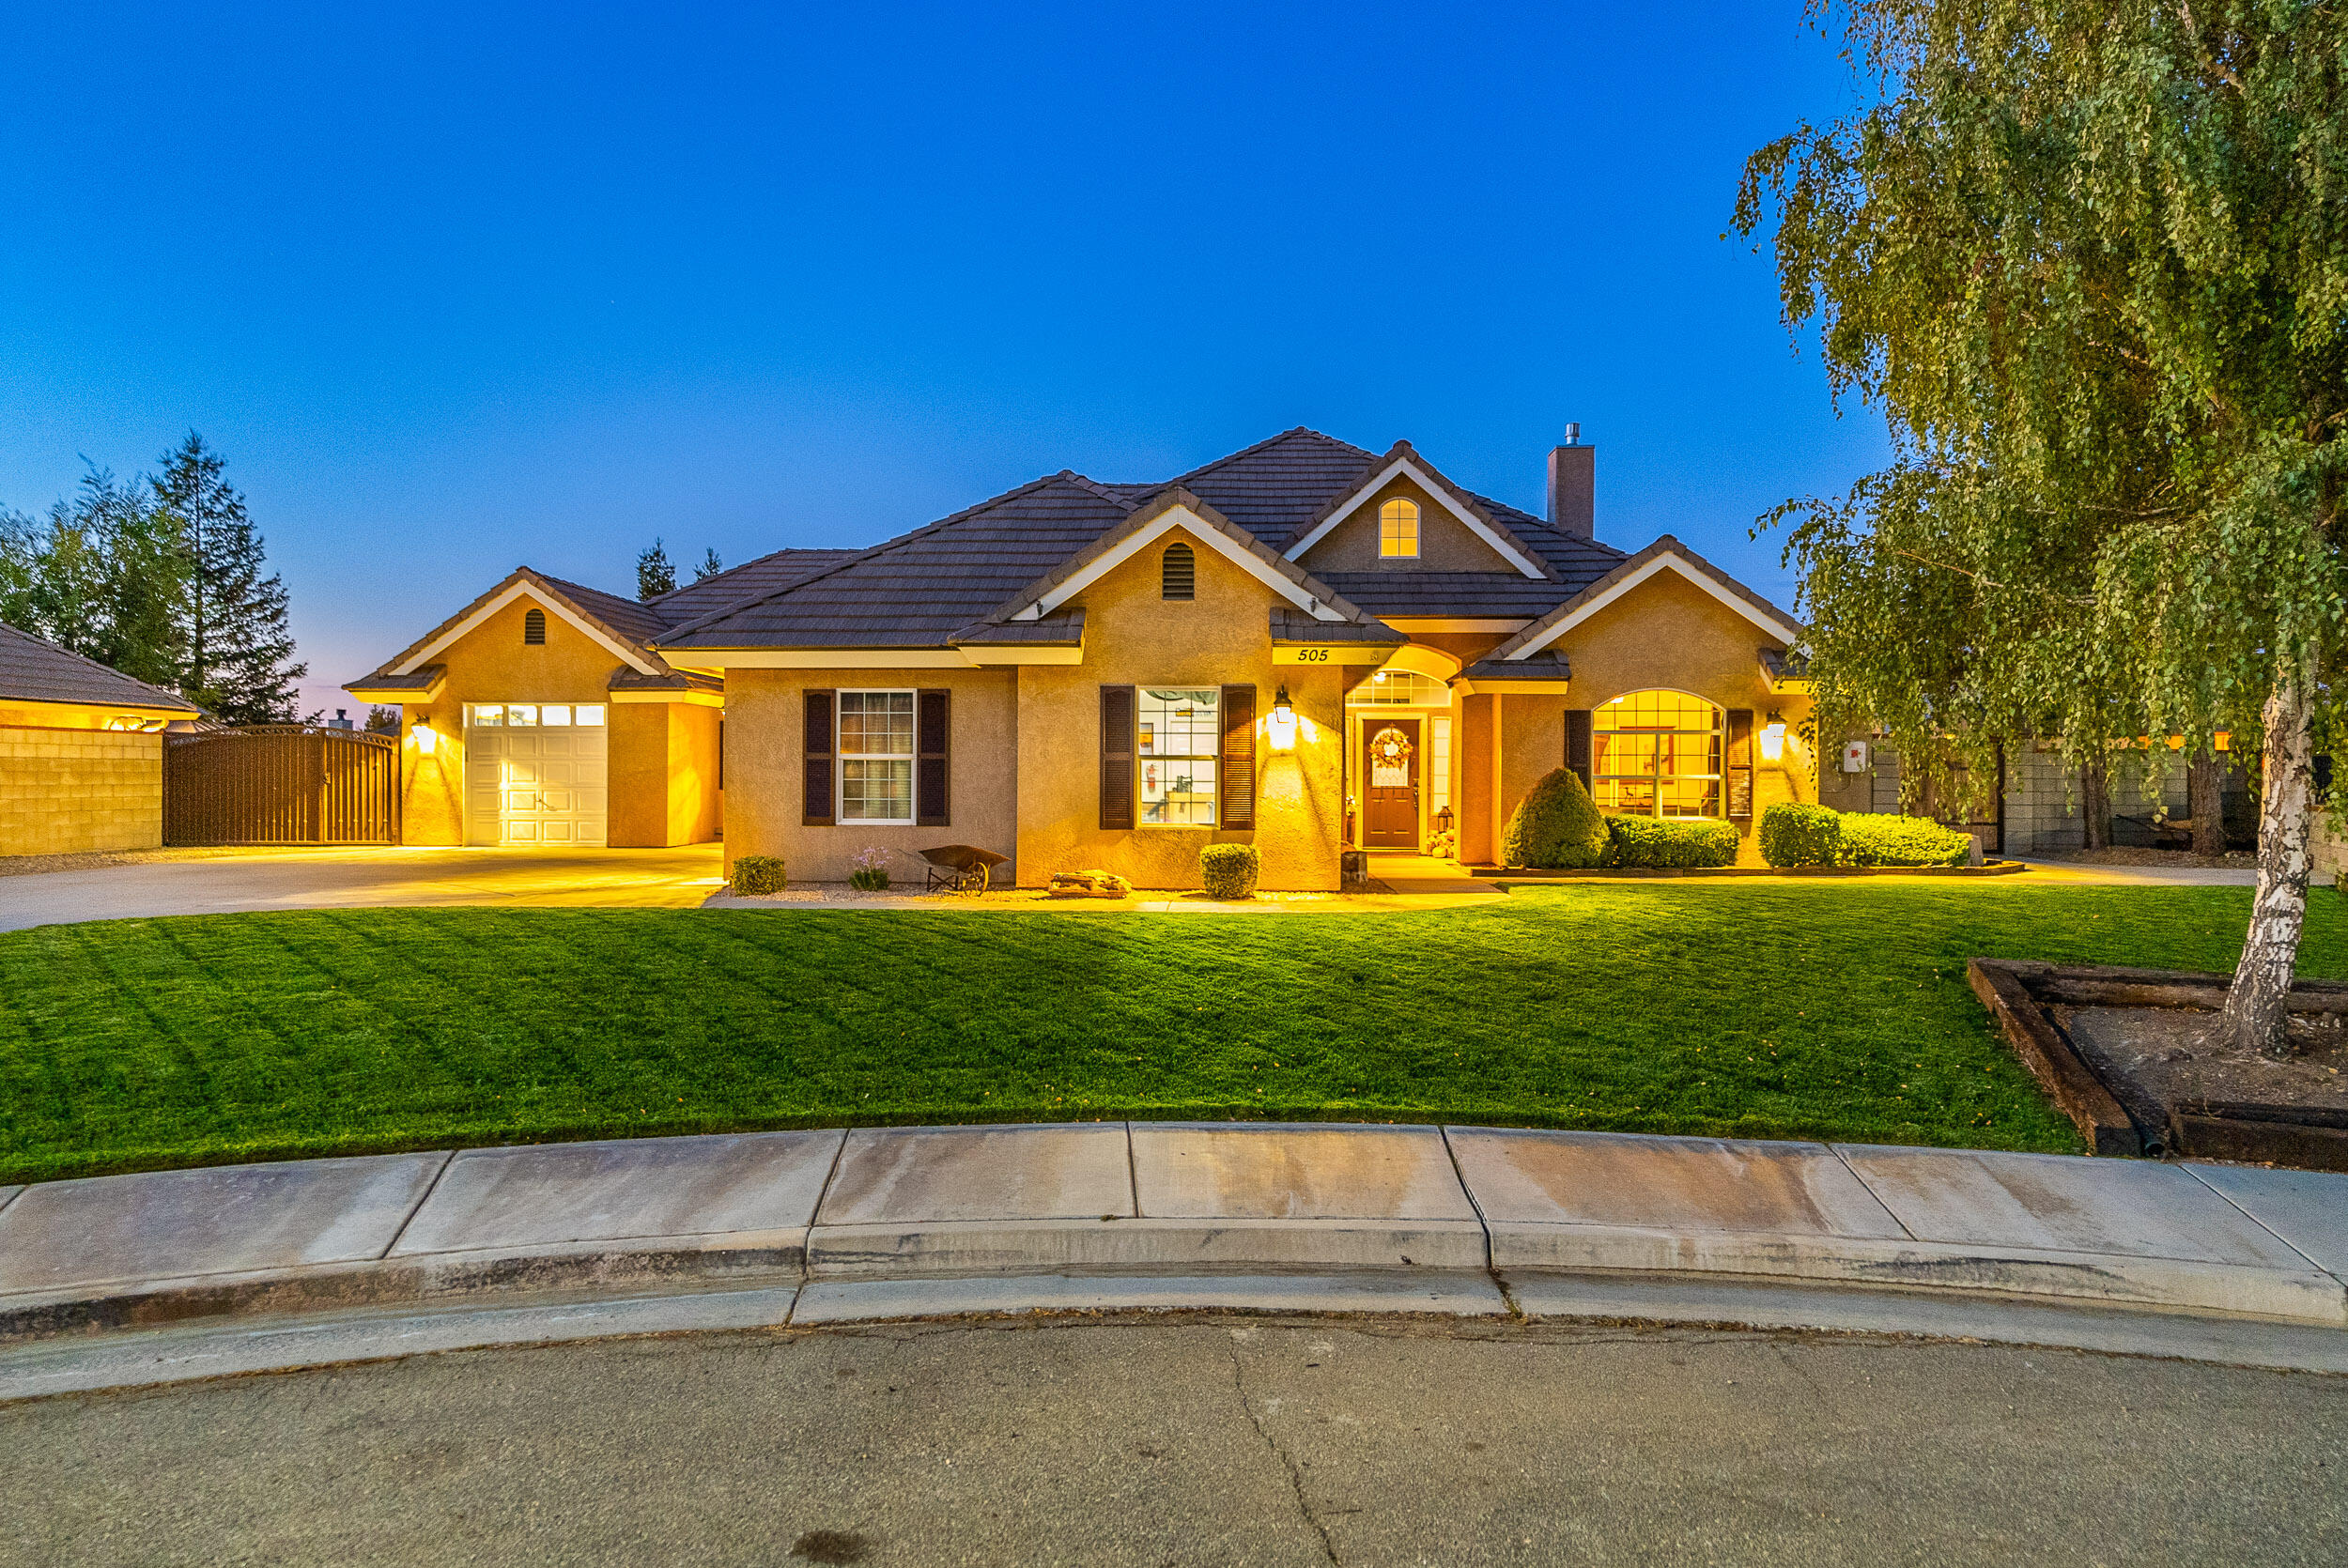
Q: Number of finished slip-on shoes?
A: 0